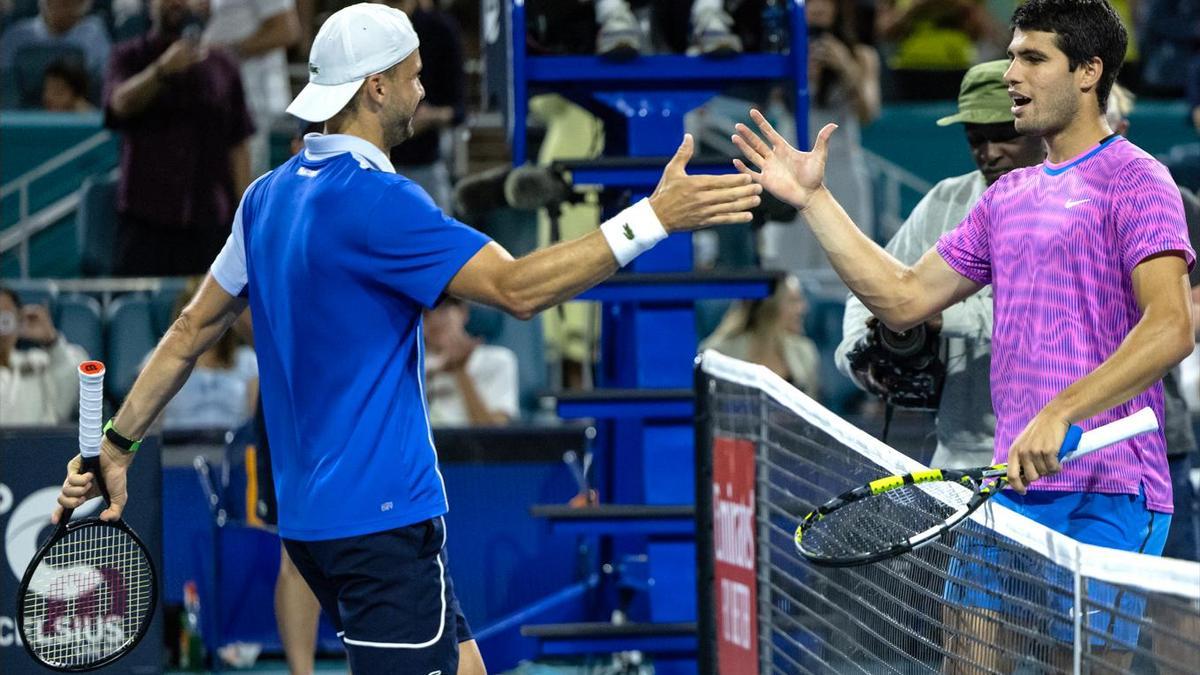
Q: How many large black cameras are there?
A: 1